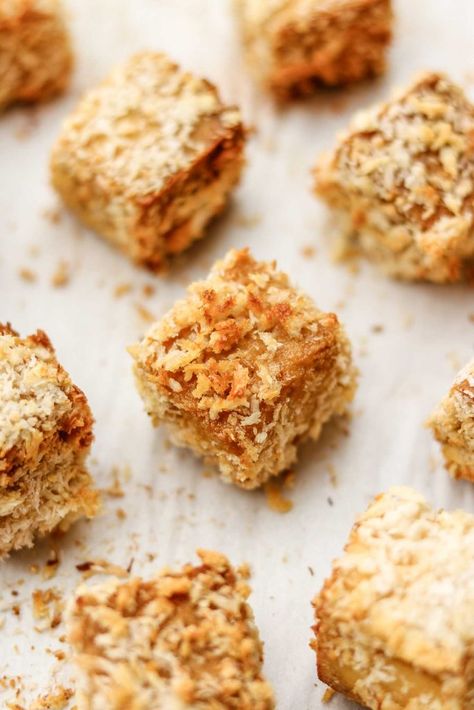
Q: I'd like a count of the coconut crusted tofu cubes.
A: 9